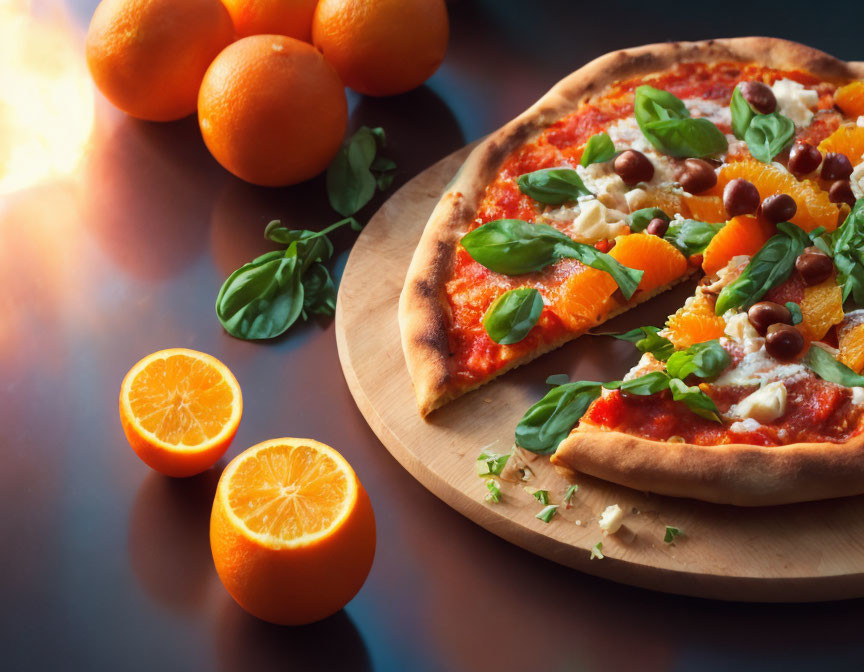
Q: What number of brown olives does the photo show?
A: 12